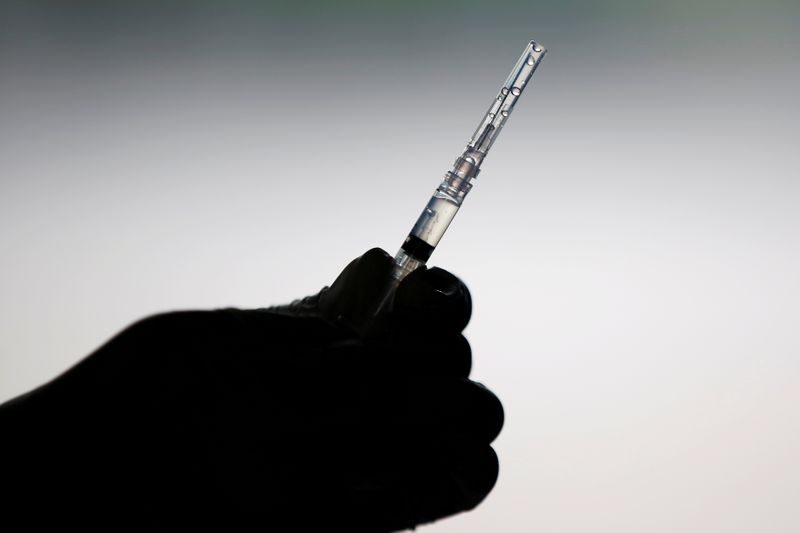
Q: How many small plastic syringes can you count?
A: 1